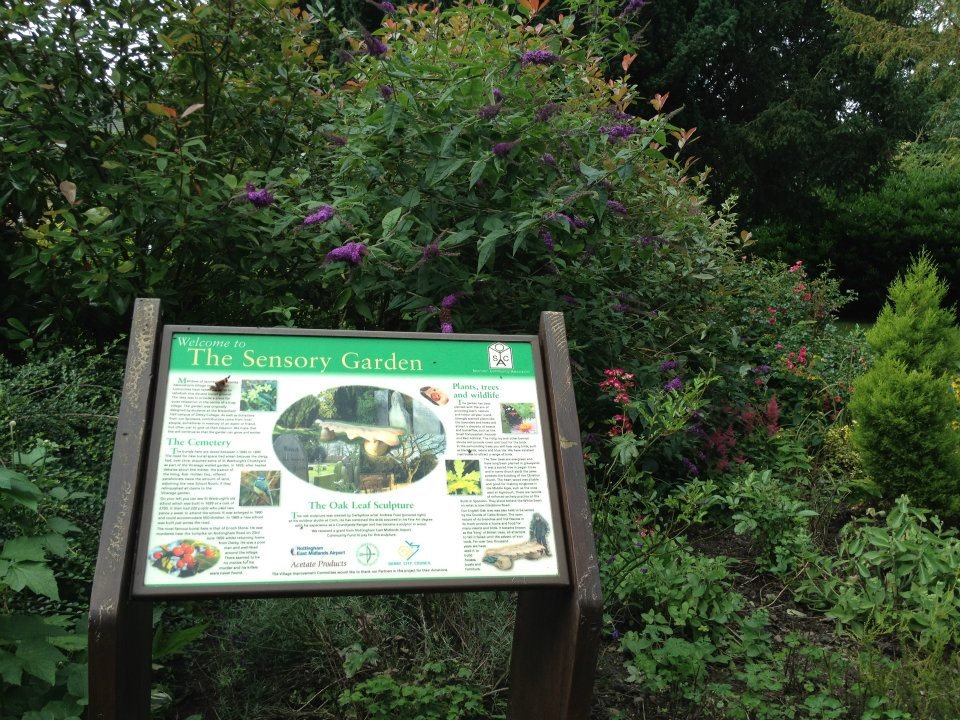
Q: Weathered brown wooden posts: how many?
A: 2